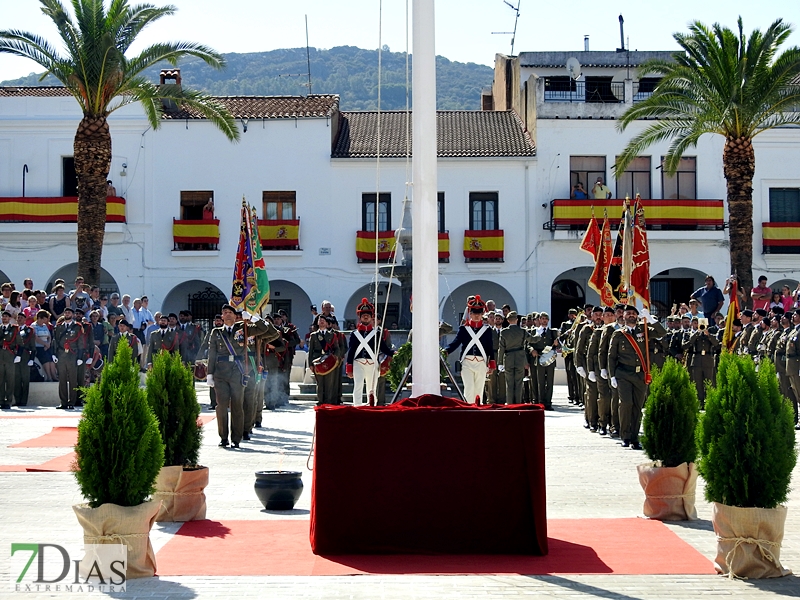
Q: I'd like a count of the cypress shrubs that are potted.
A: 4